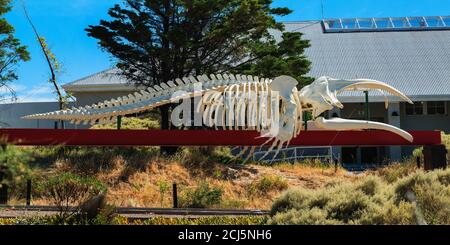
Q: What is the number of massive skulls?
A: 1